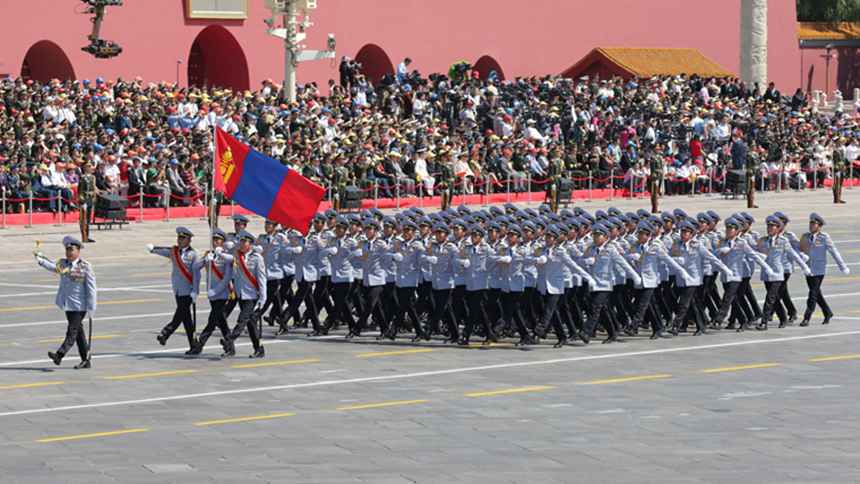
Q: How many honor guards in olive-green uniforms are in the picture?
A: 8